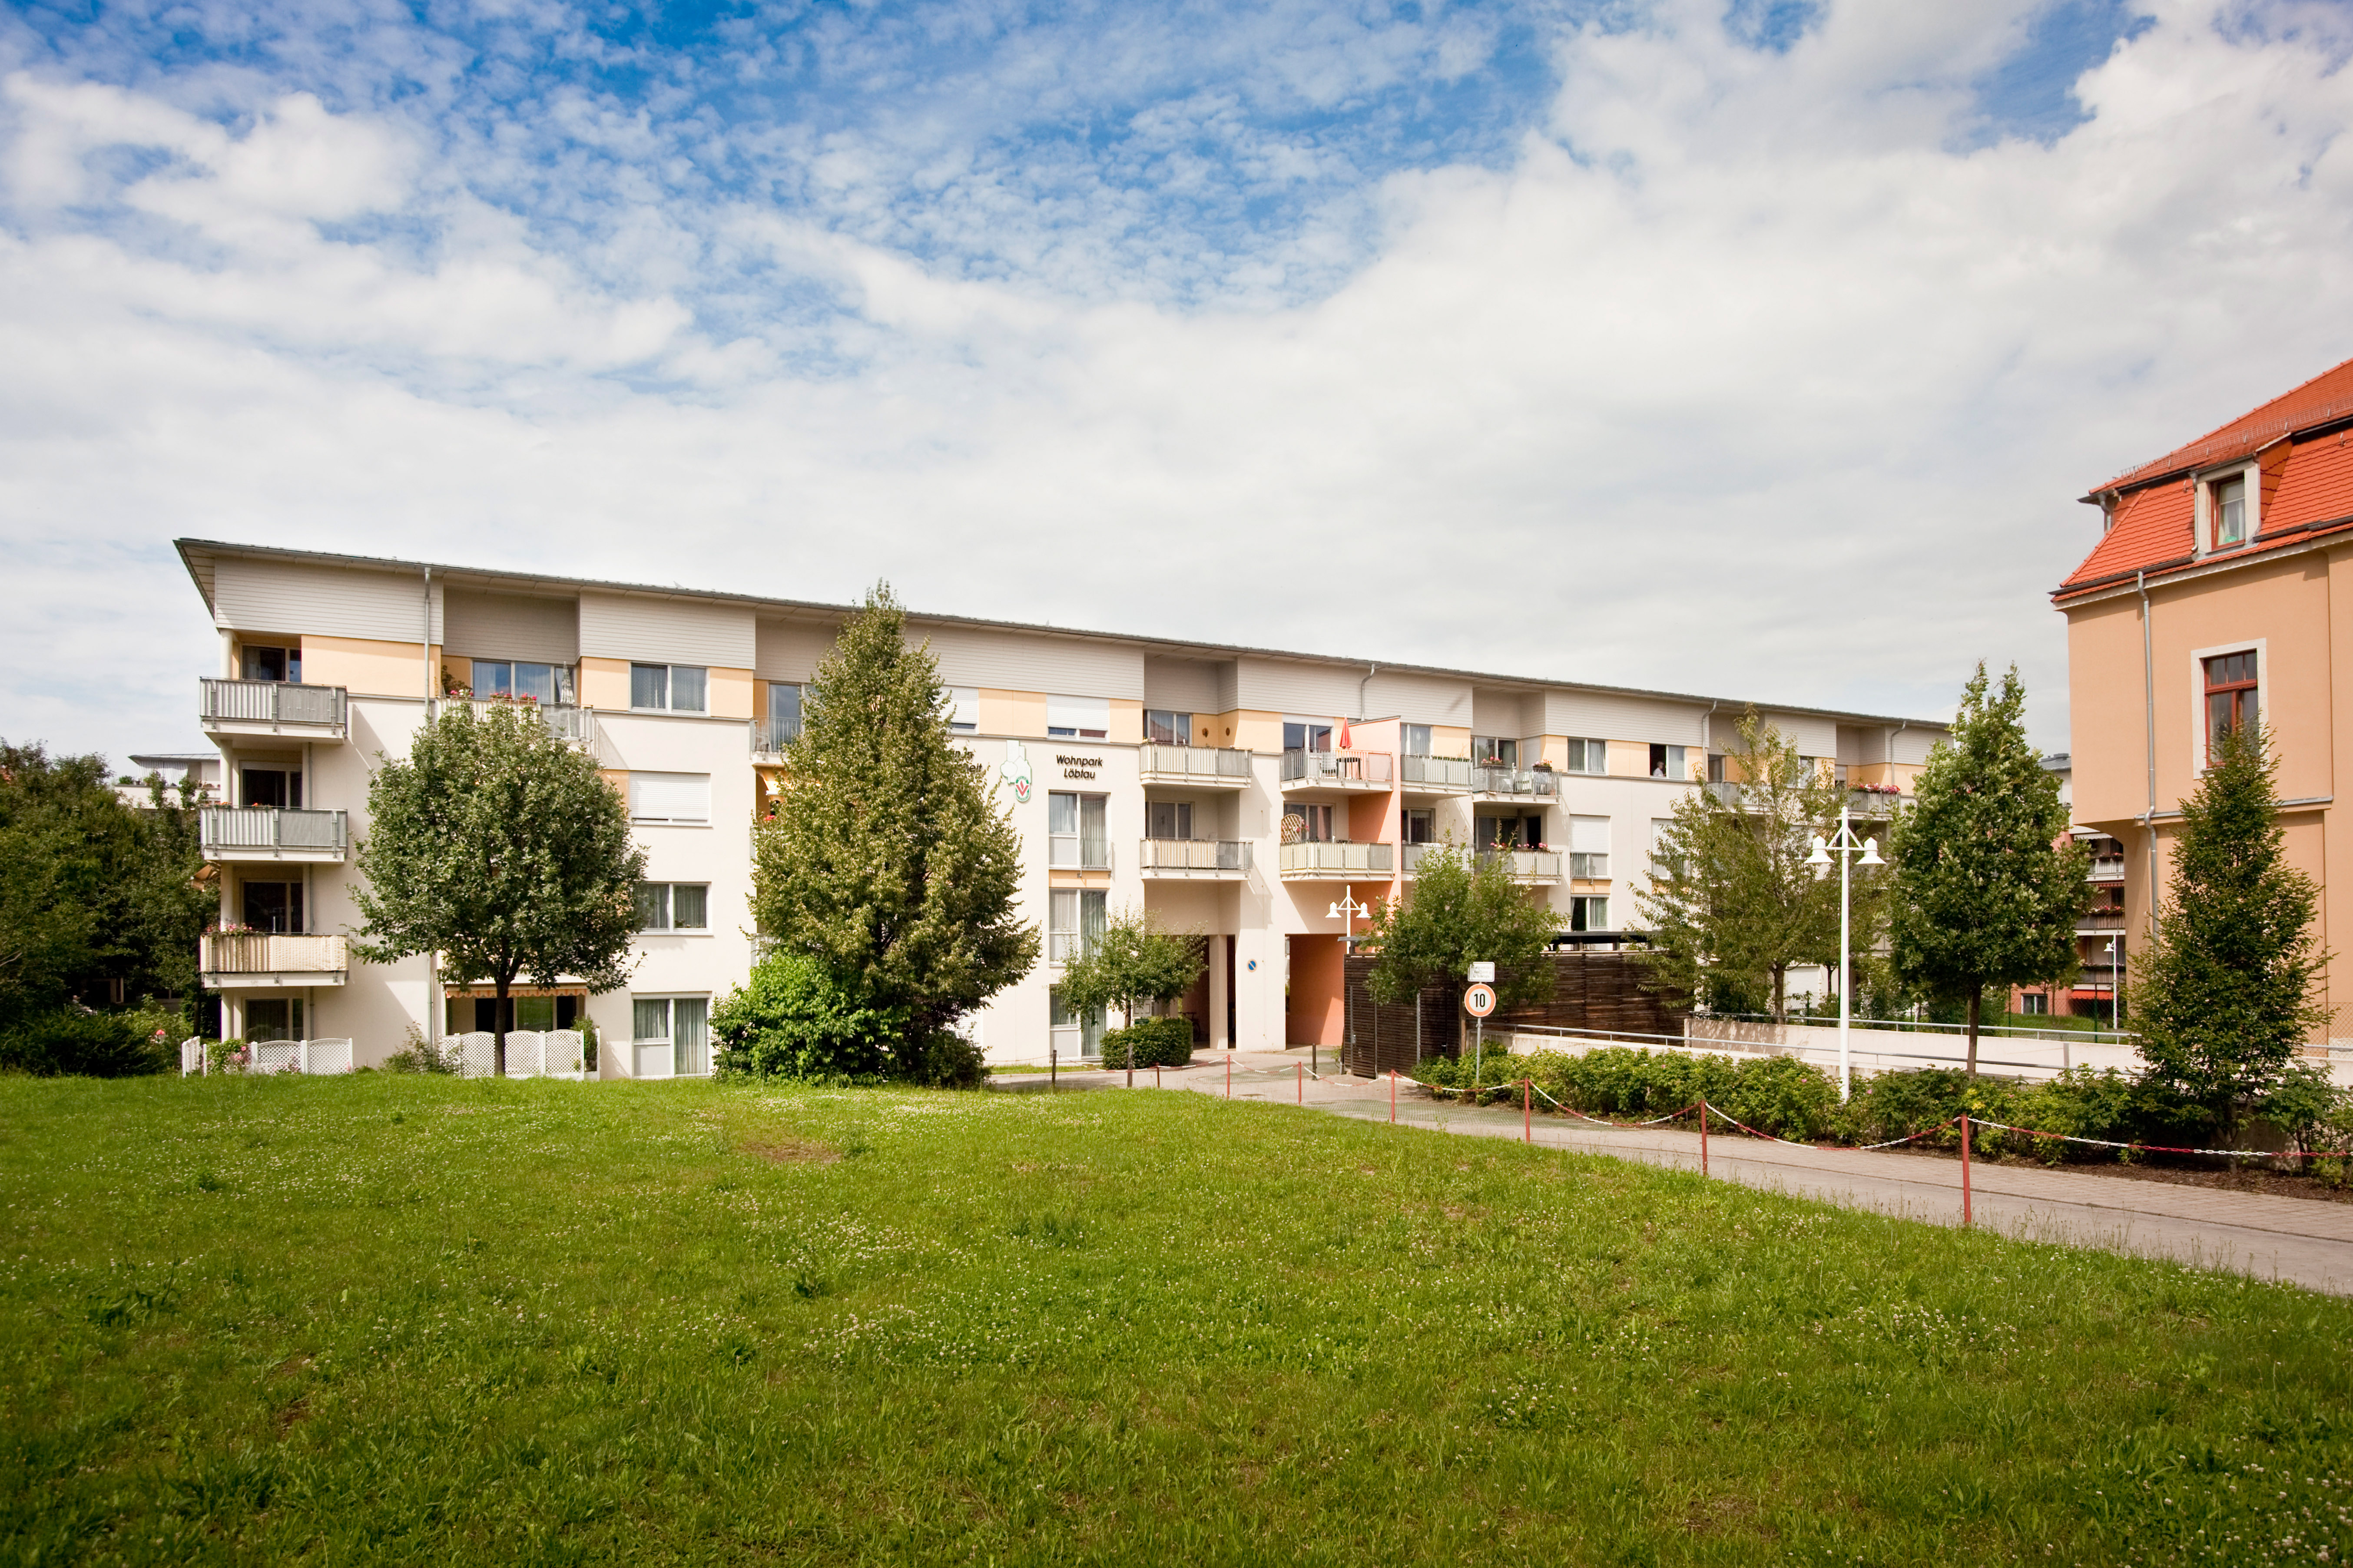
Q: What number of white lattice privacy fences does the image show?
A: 2